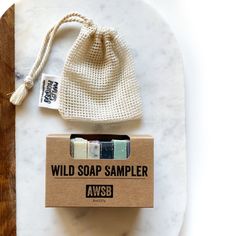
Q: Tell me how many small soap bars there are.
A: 4